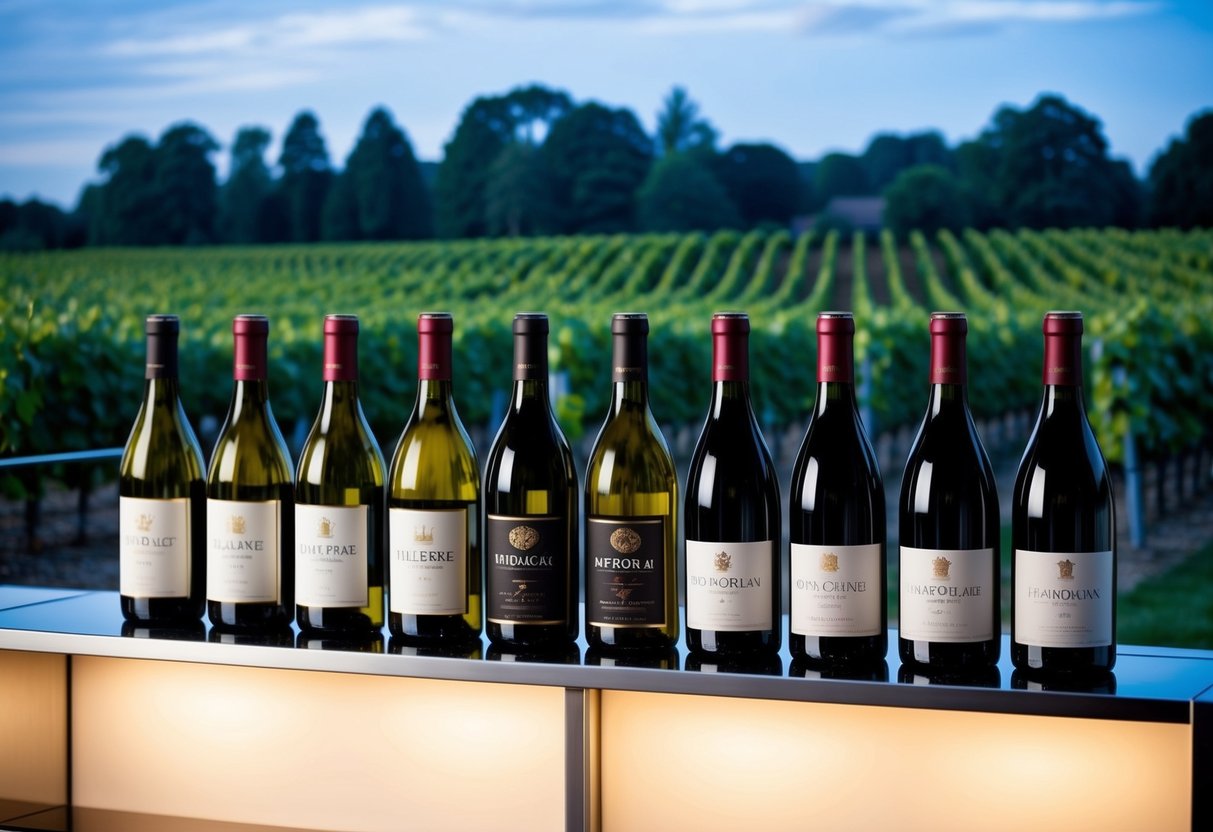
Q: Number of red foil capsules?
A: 7